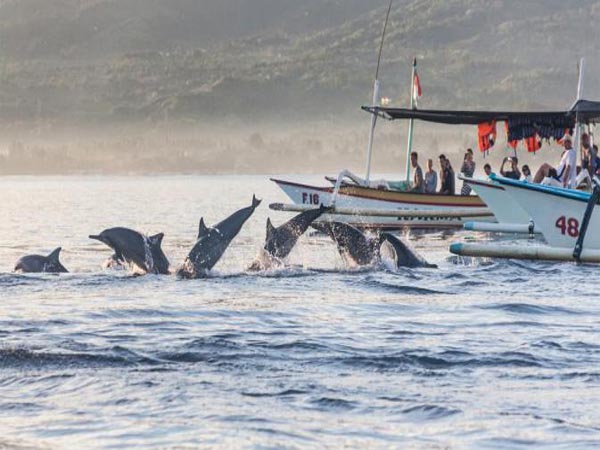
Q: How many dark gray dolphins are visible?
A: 6